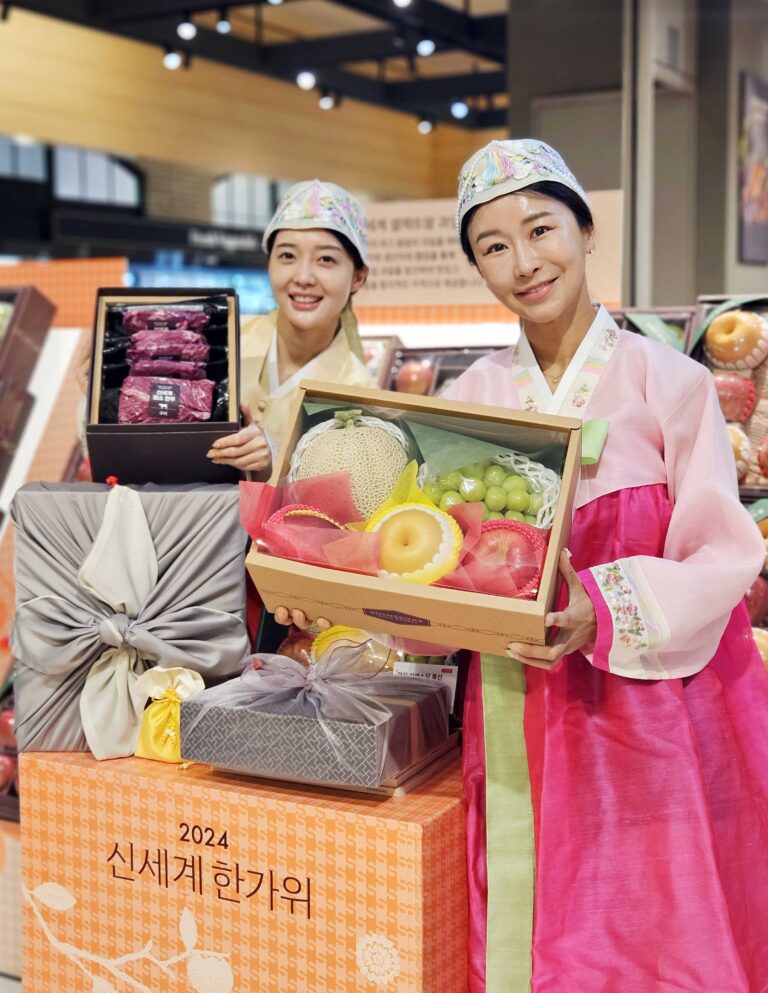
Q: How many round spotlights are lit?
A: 10